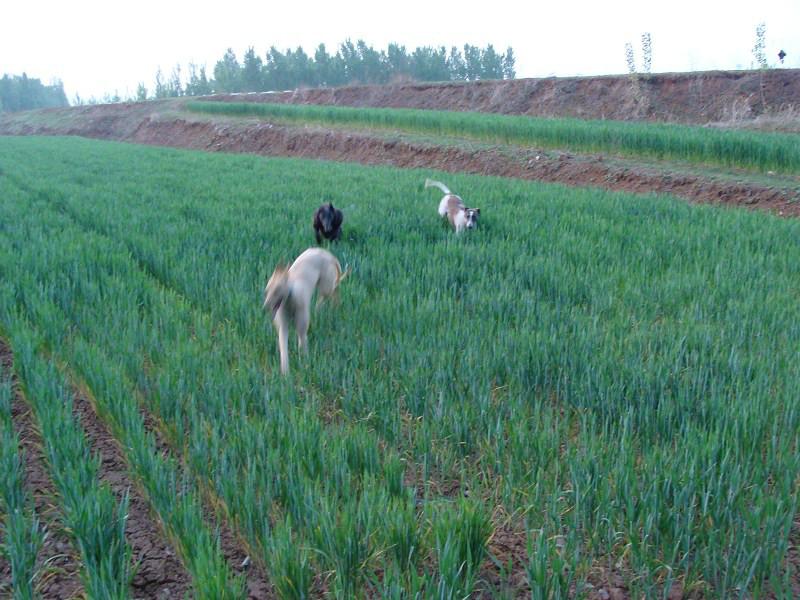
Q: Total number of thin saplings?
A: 3